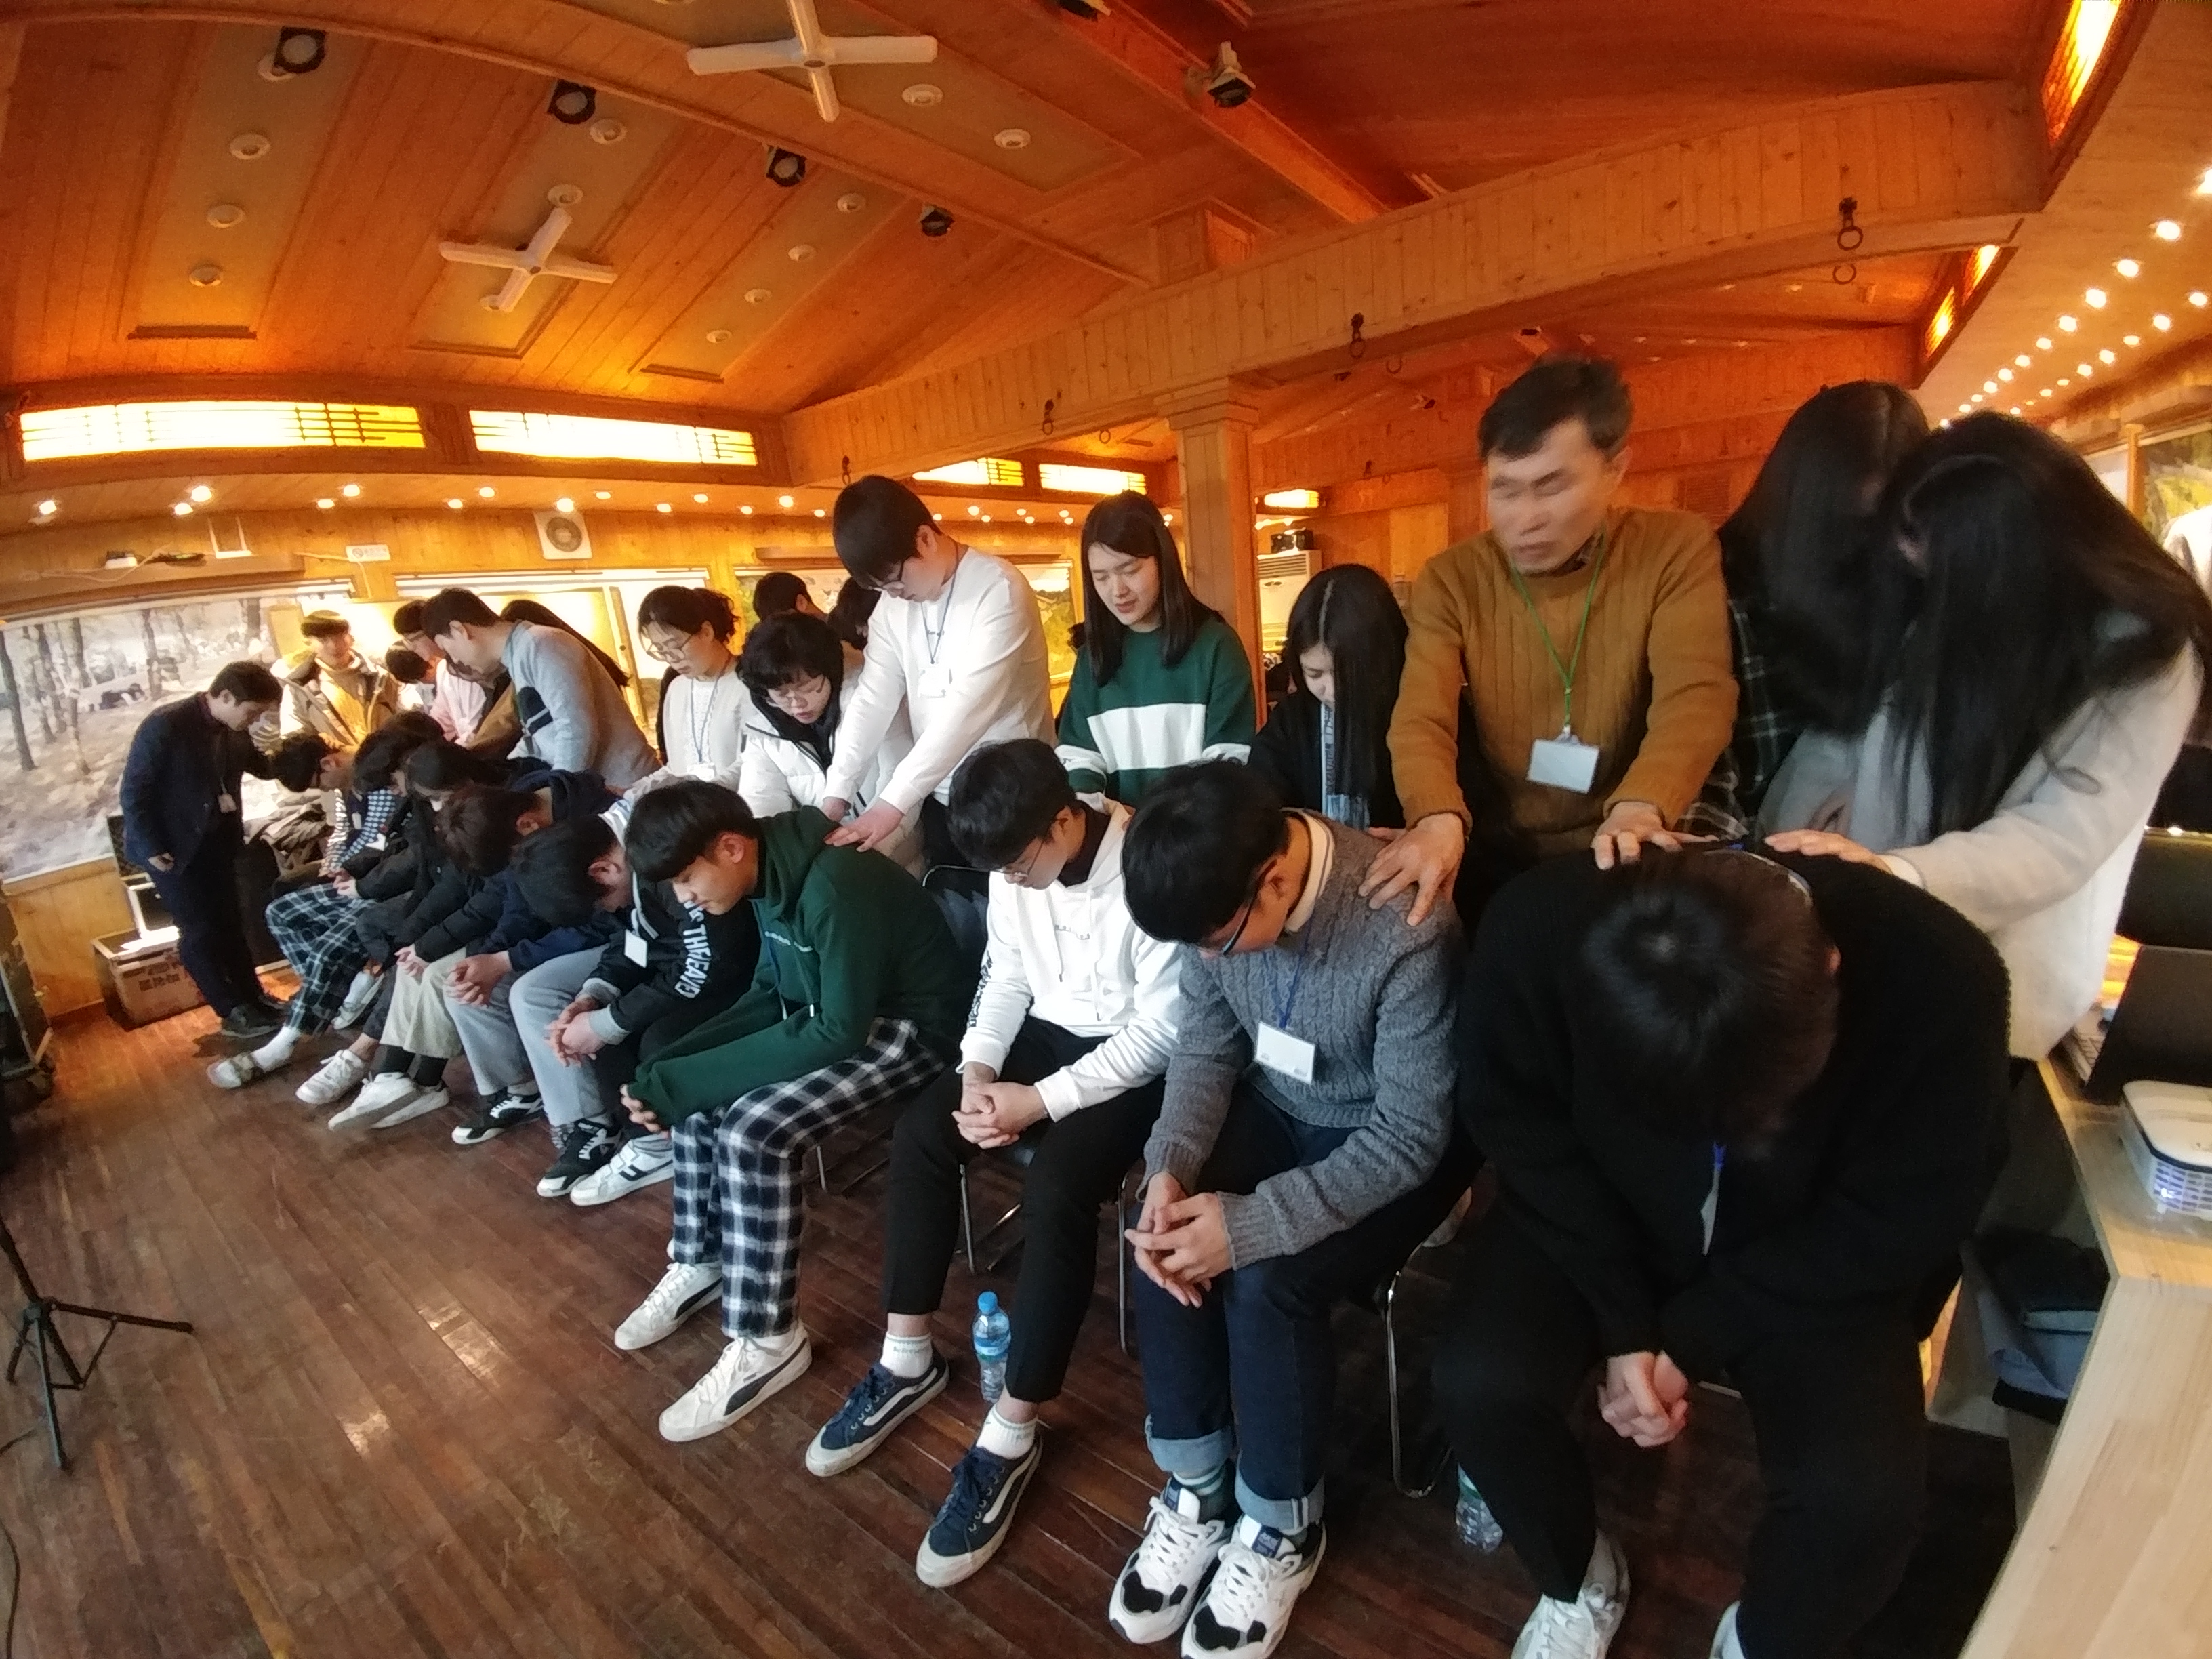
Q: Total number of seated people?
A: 9